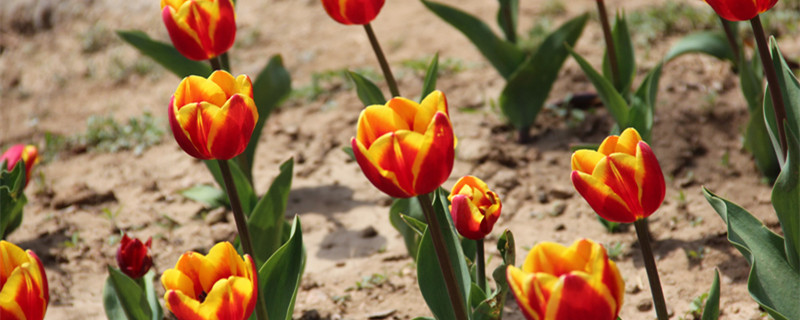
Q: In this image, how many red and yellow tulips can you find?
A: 11